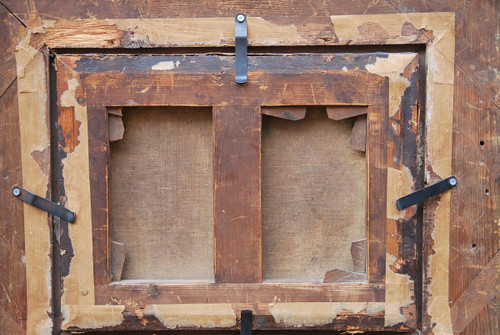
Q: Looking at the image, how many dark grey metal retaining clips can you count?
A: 4